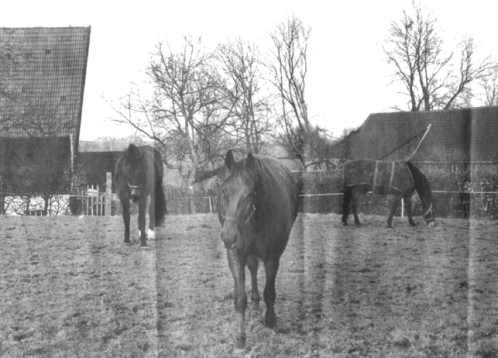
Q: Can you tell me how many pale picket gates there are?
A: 1